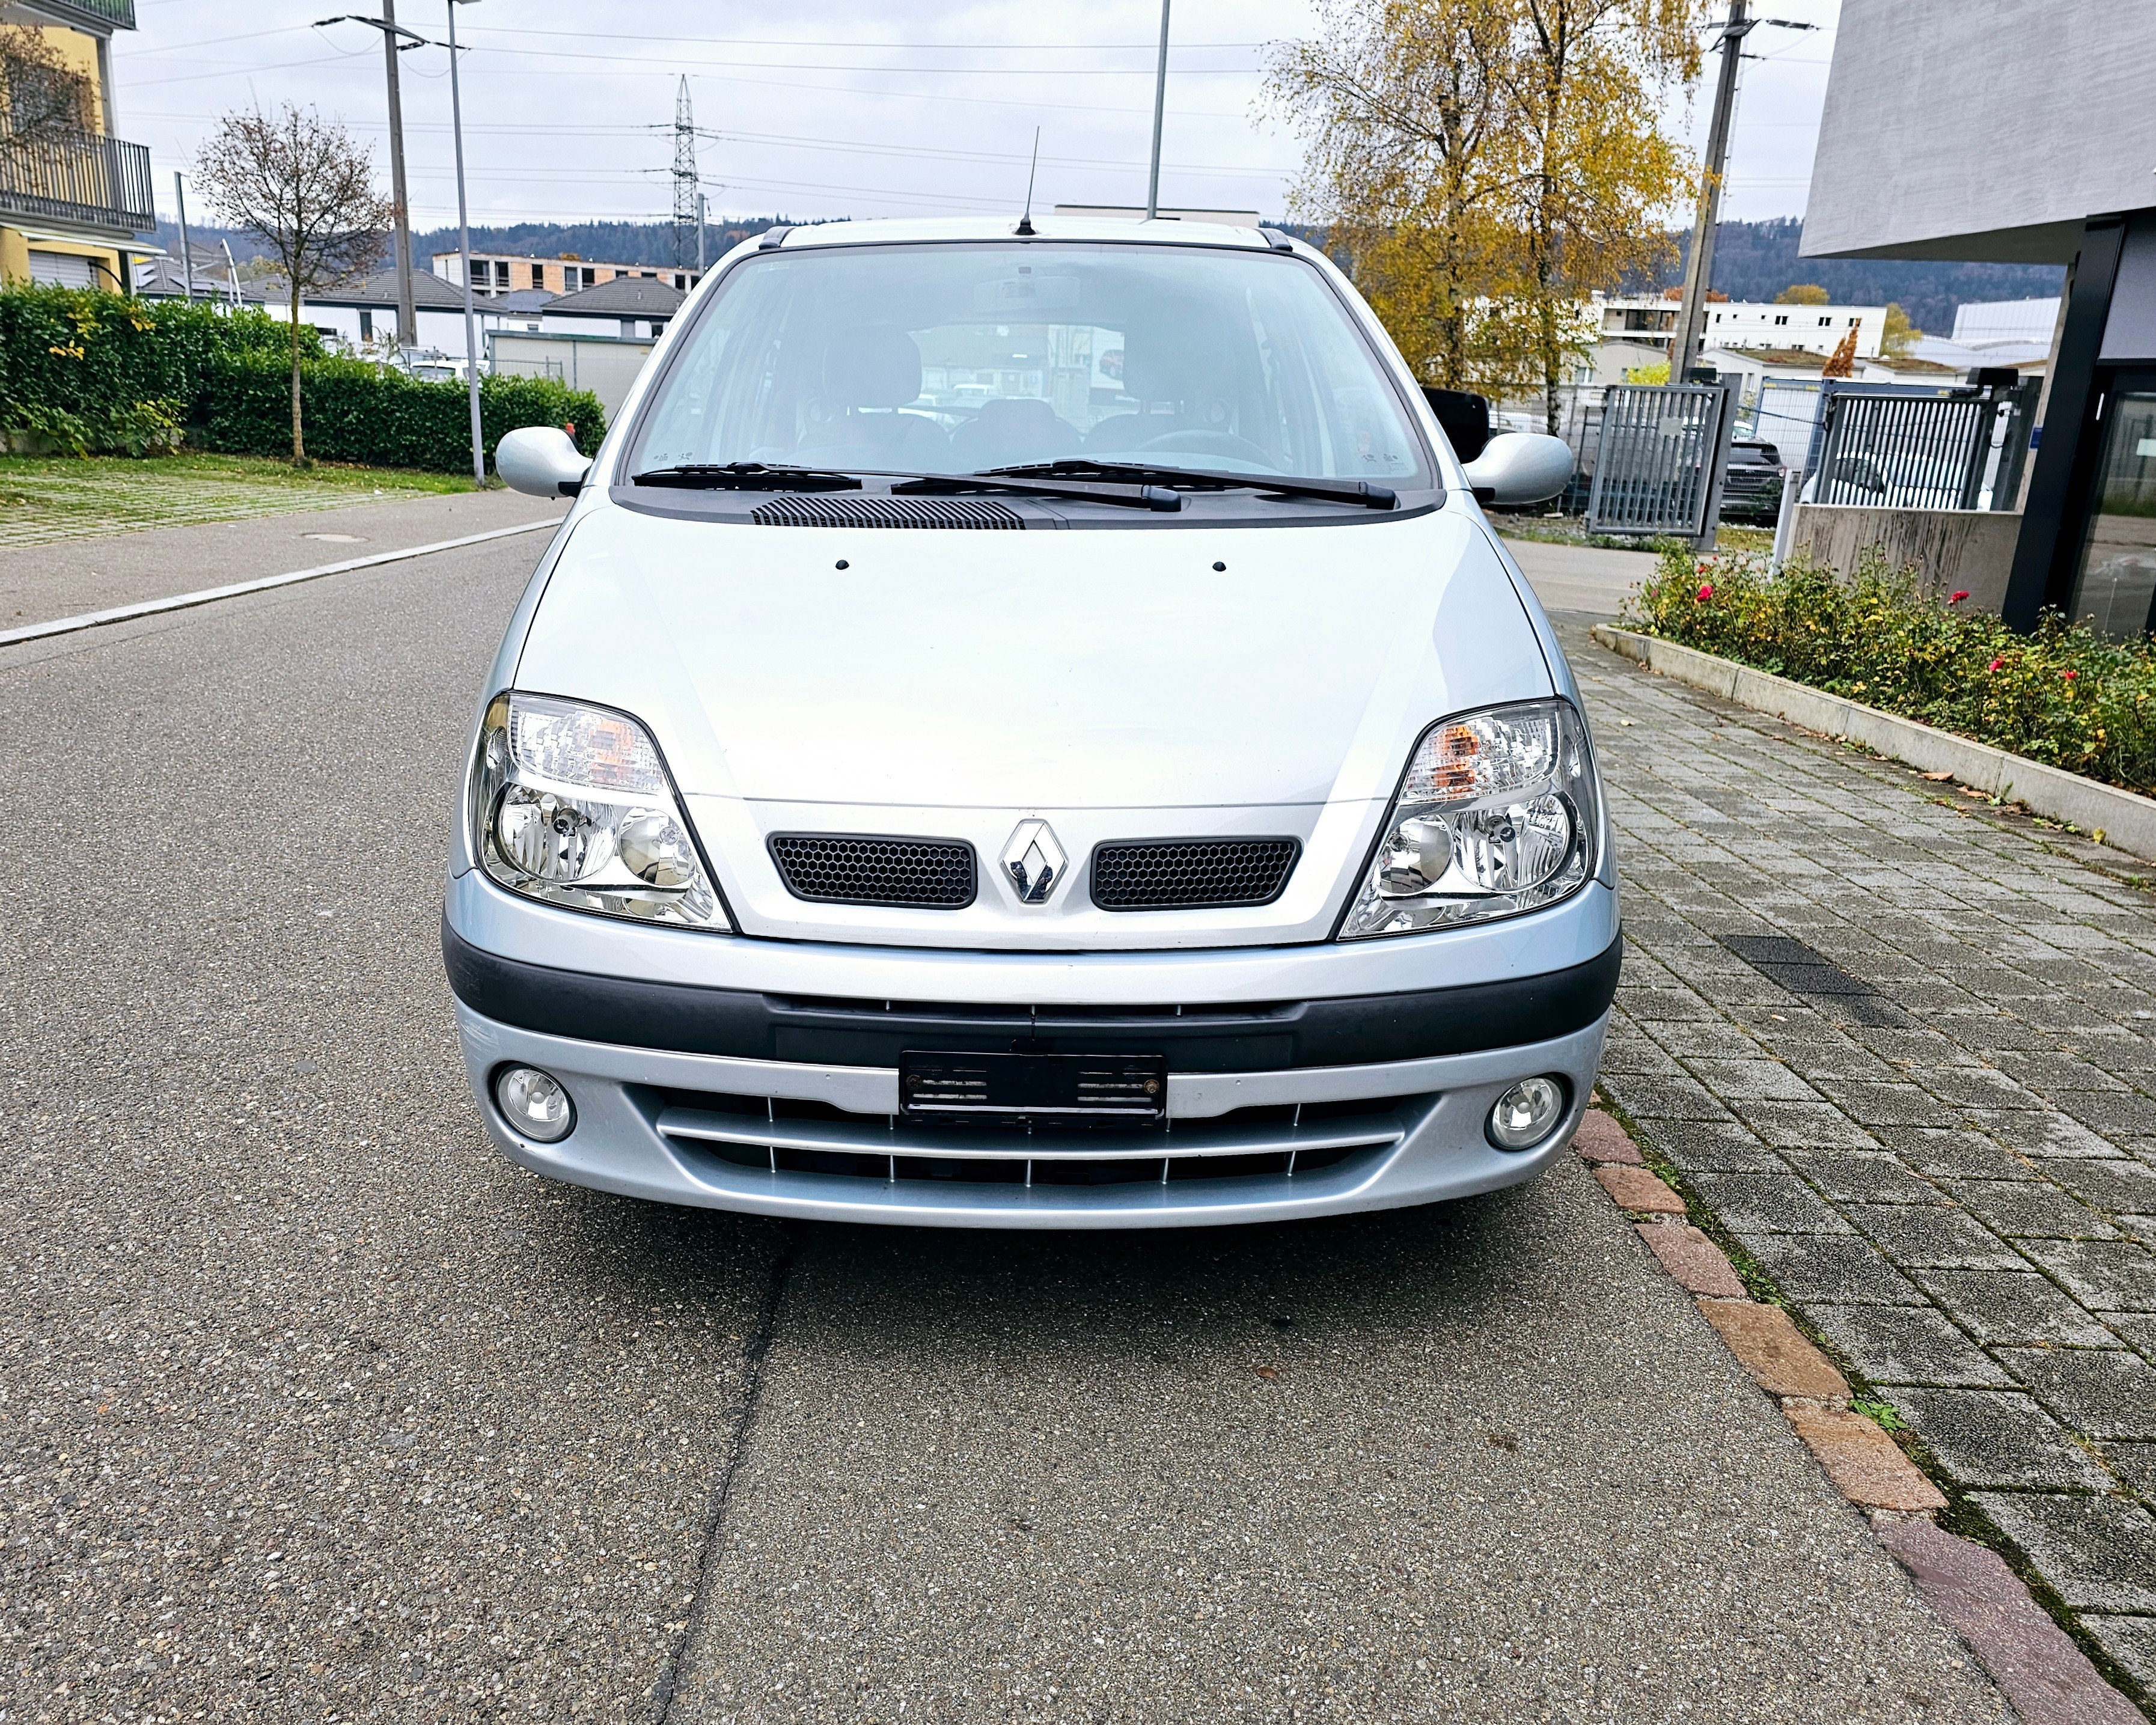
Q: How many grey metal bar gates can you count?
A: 2